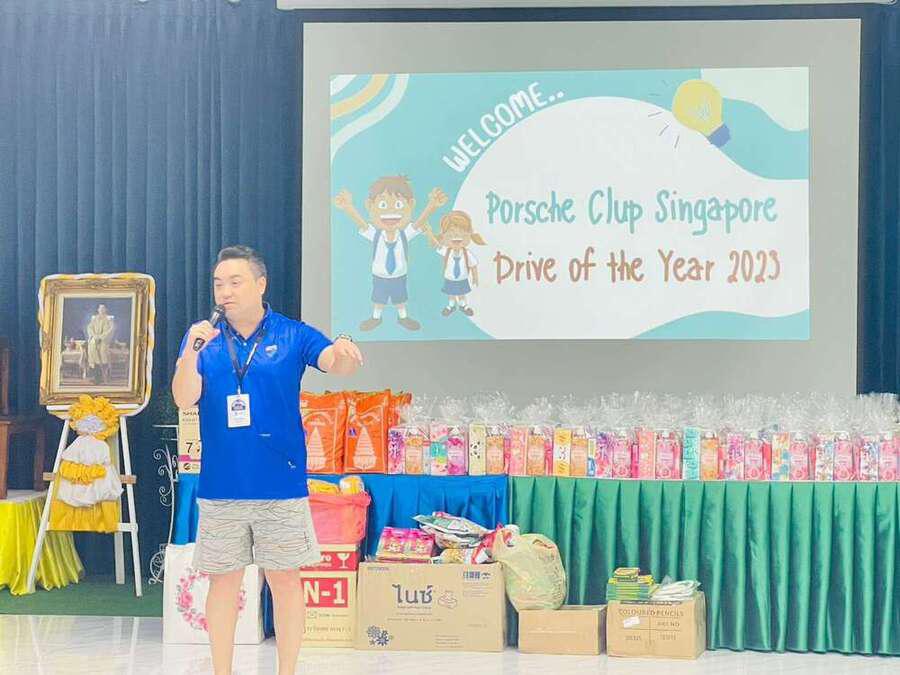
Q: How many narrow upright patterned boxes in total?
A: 12